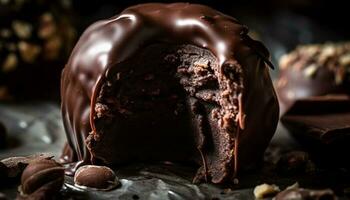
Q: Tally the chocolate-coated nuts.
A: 2